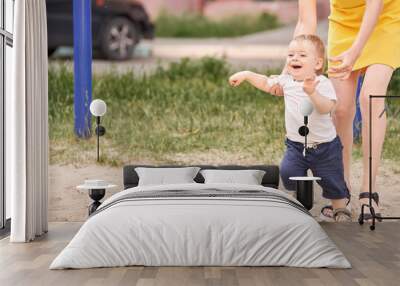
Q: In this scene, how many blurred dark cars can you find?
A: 1